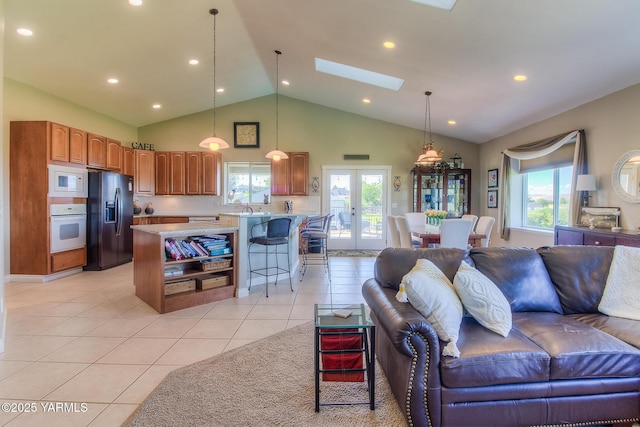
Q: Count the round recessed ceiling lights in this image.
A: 11